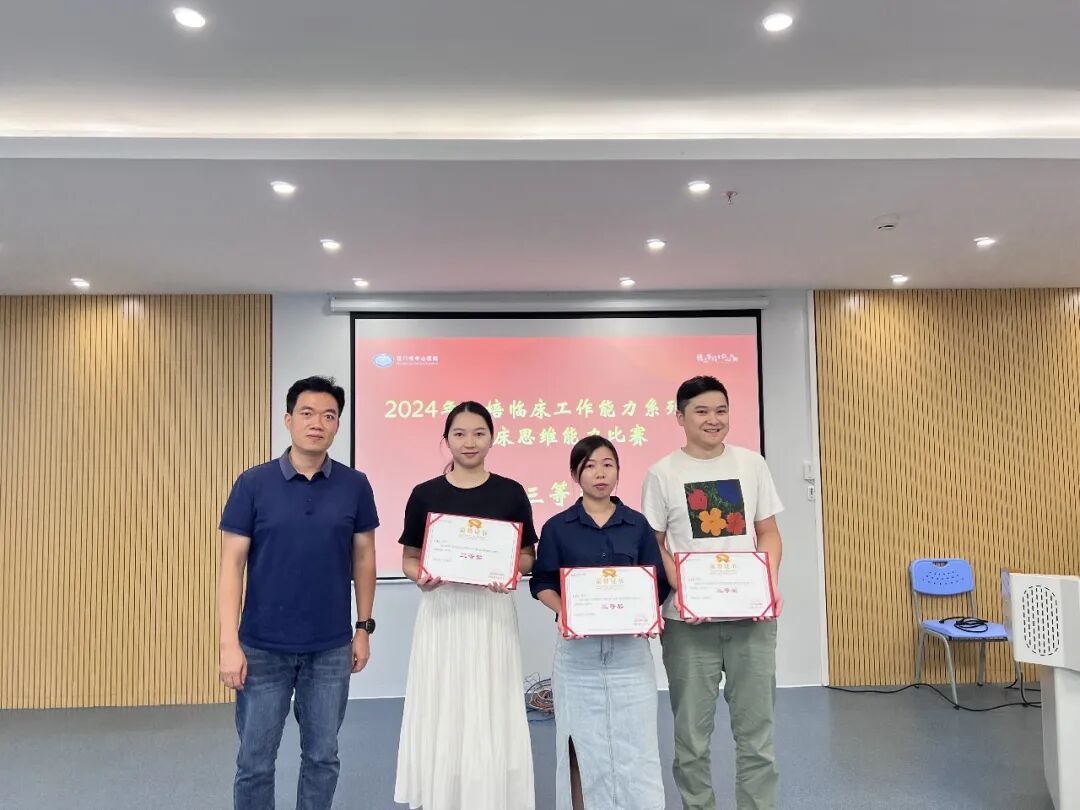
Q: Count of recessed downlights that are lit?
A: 11